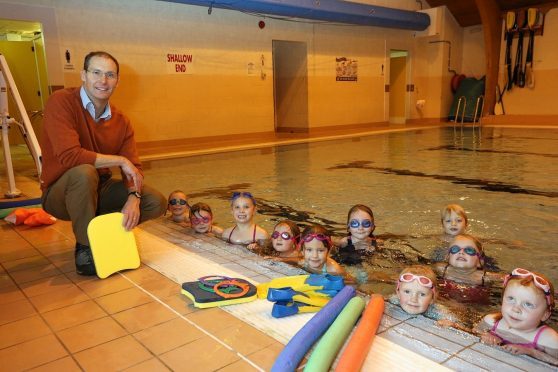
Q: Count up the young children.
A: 10